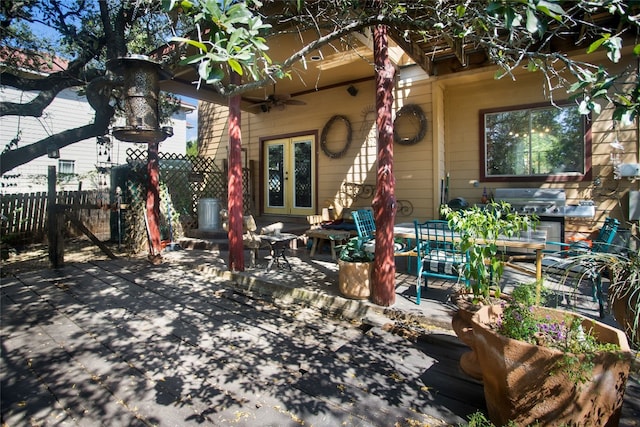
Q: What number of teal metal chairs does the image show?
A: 3